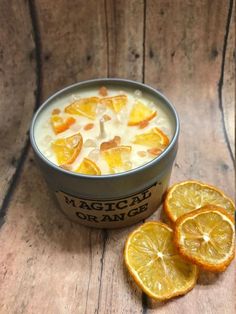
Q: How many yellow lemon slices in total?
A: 3